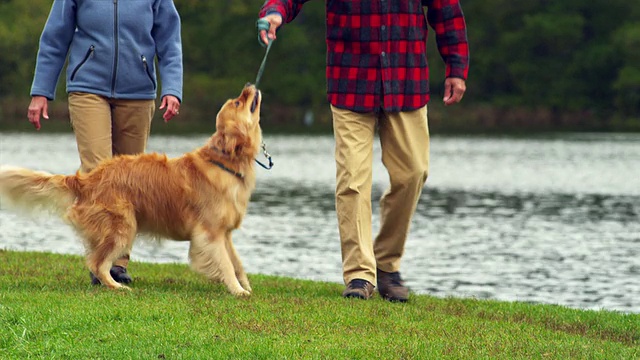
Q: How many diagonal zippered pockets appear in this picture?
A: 2